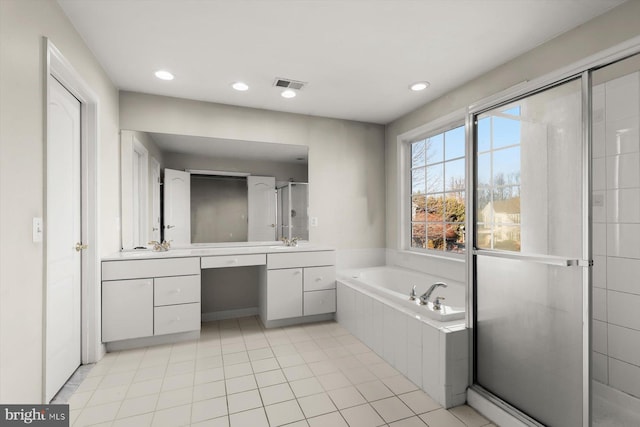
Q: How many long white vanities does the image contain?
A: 1